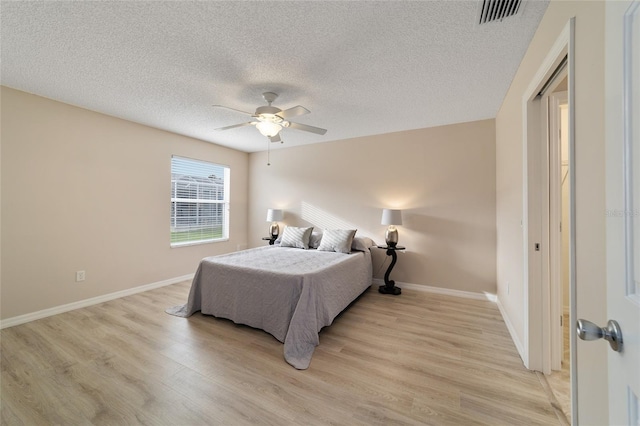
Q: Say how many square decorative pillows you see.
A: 2